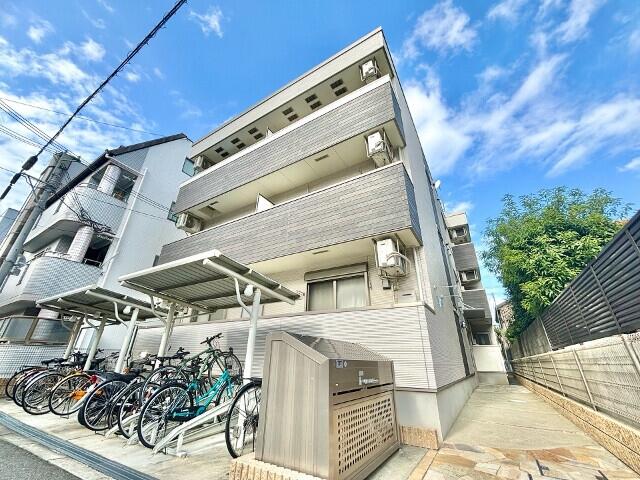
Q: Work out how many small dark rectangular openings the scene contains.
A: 12